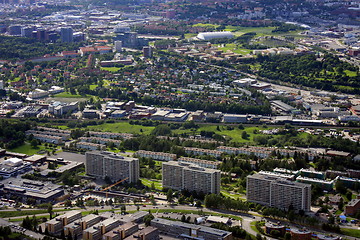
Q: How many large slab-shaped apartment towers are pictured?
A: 3